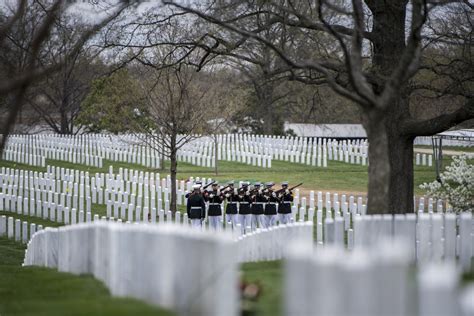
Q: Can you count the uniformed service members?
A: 8